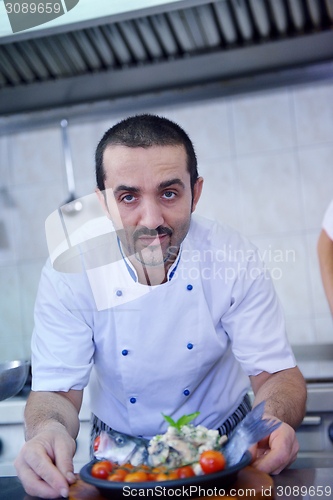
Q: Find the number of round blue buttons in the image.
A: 6